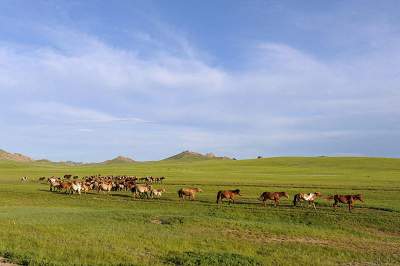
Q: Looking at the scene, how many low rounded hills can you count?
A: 3